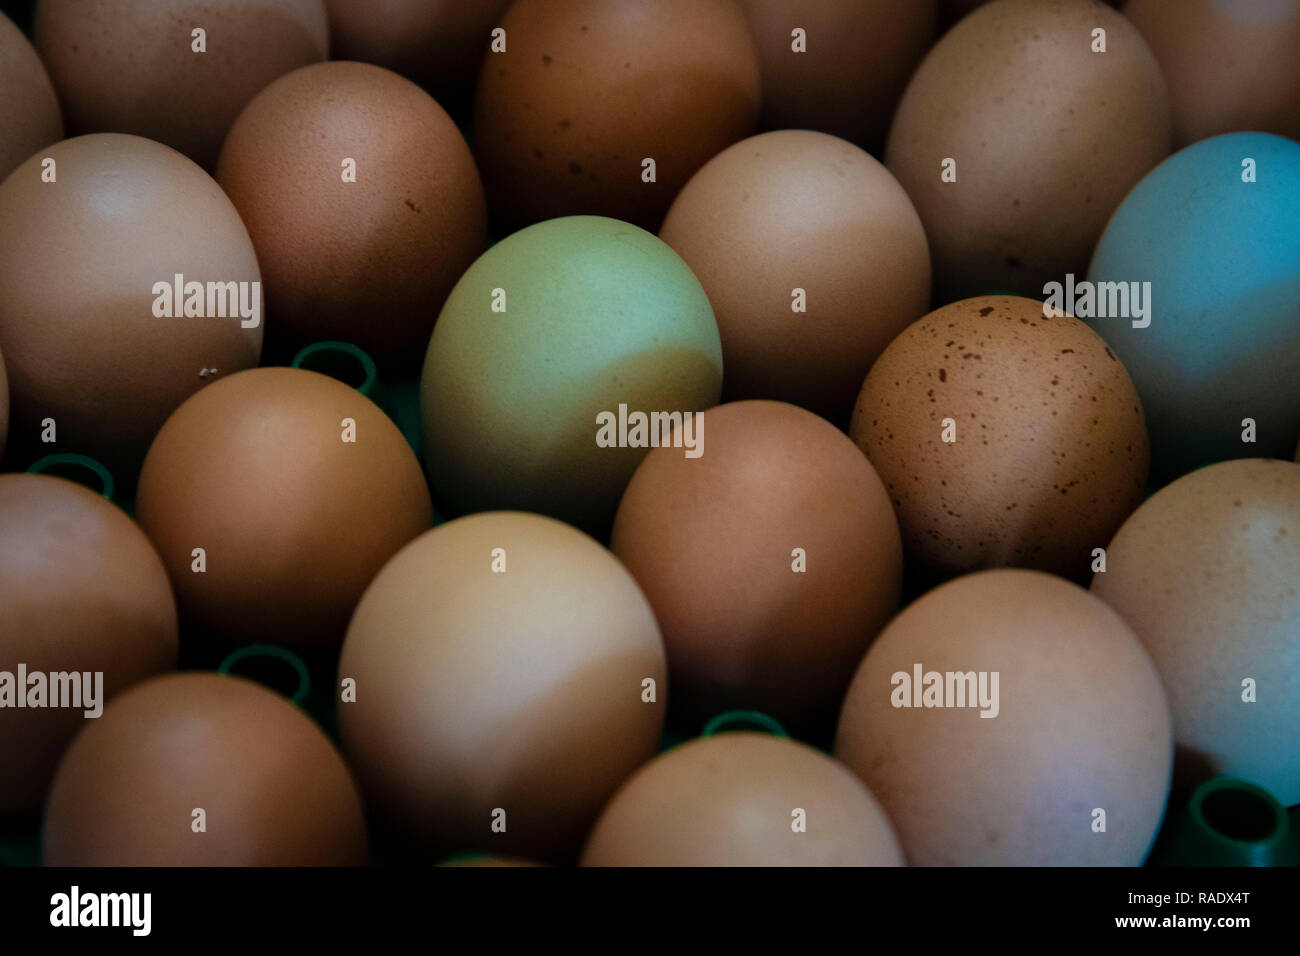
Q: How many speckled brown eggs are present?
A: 1